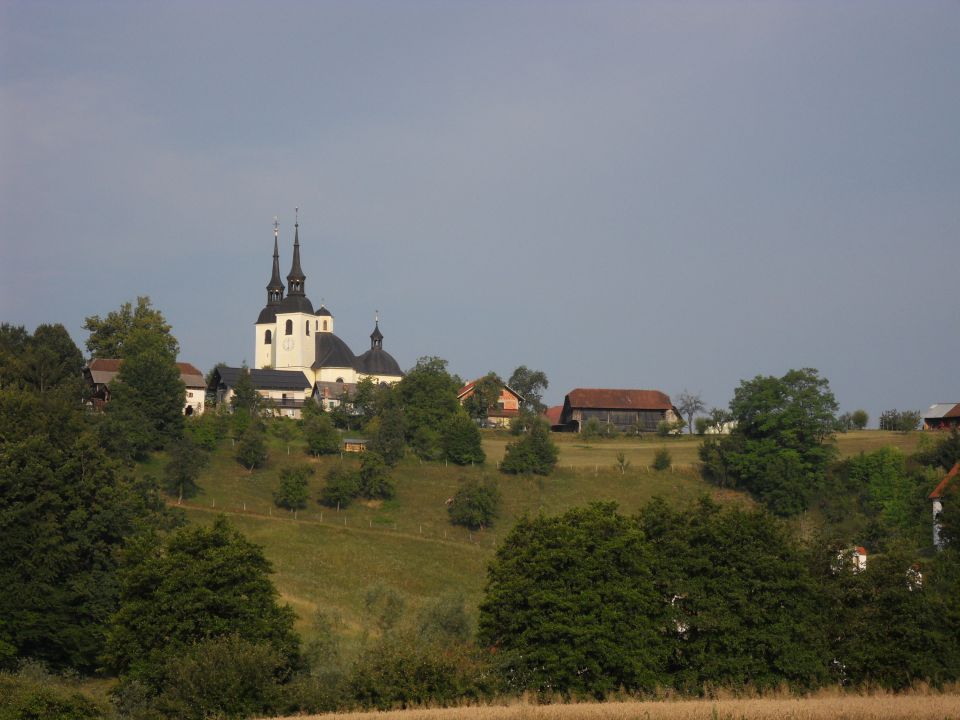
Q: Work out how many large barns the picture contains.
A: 1